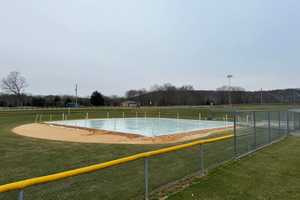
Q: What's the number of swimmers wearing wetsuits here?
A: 0